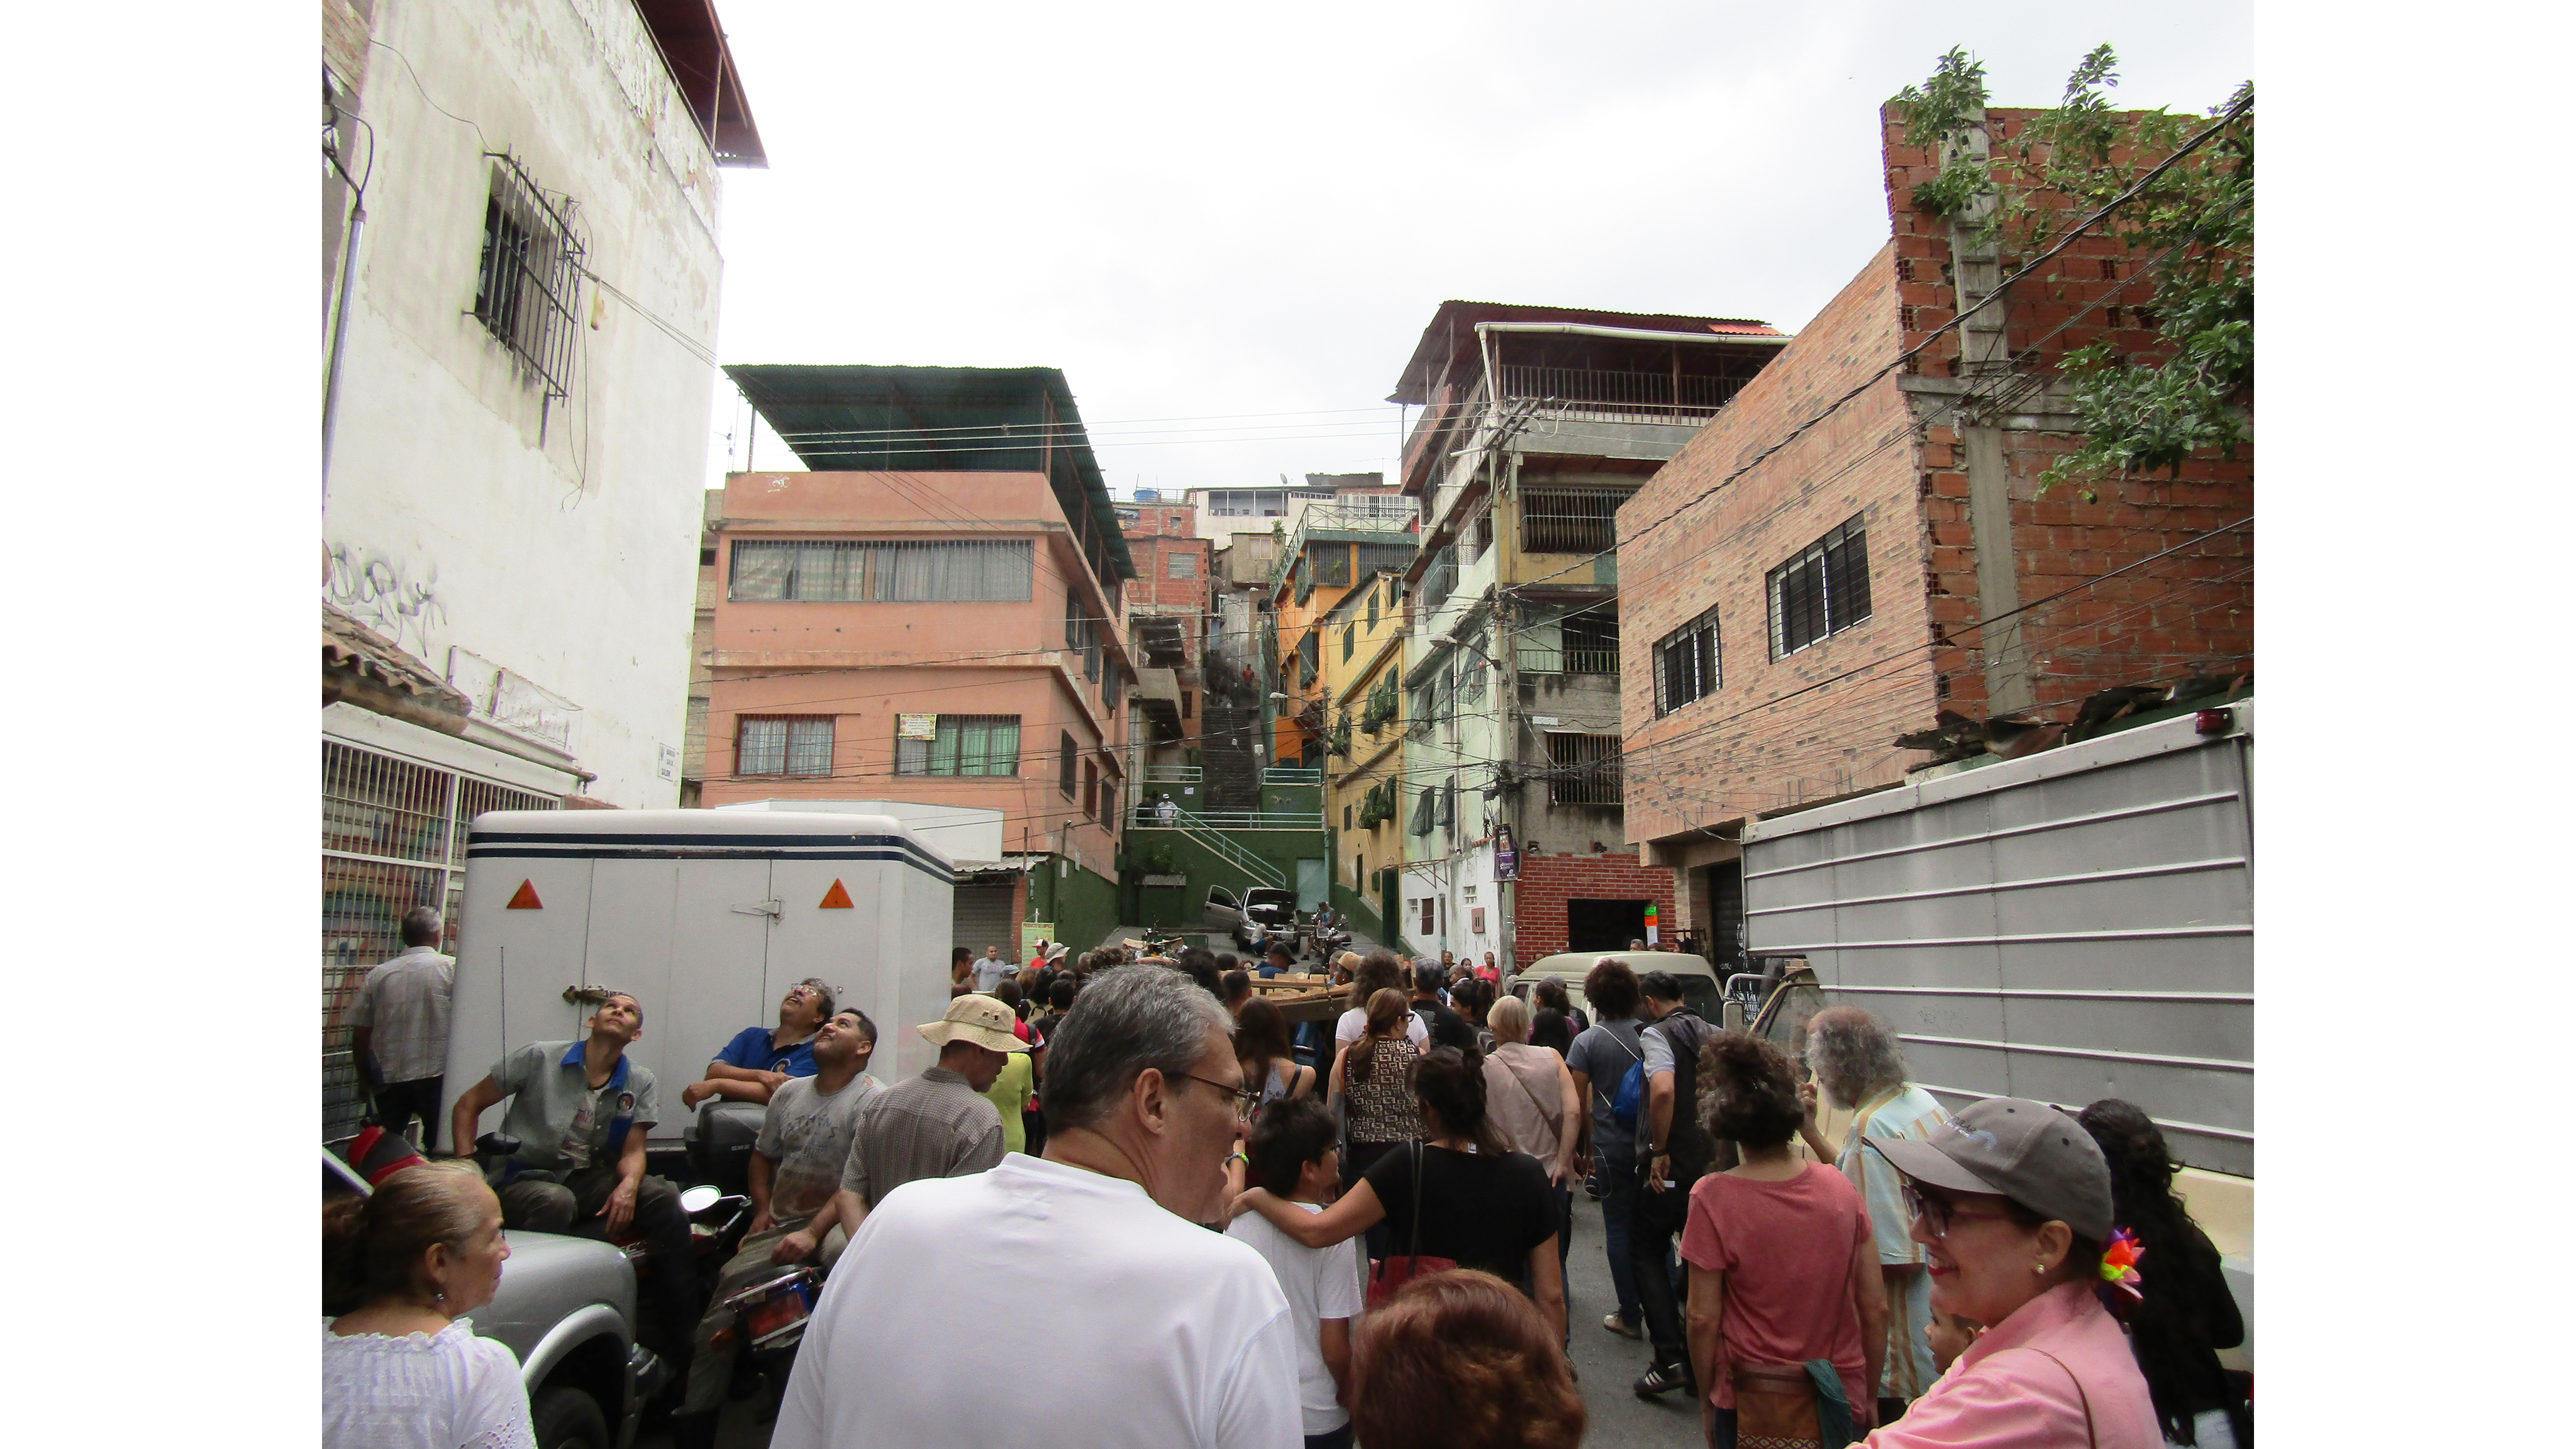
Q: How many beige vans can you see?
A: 1